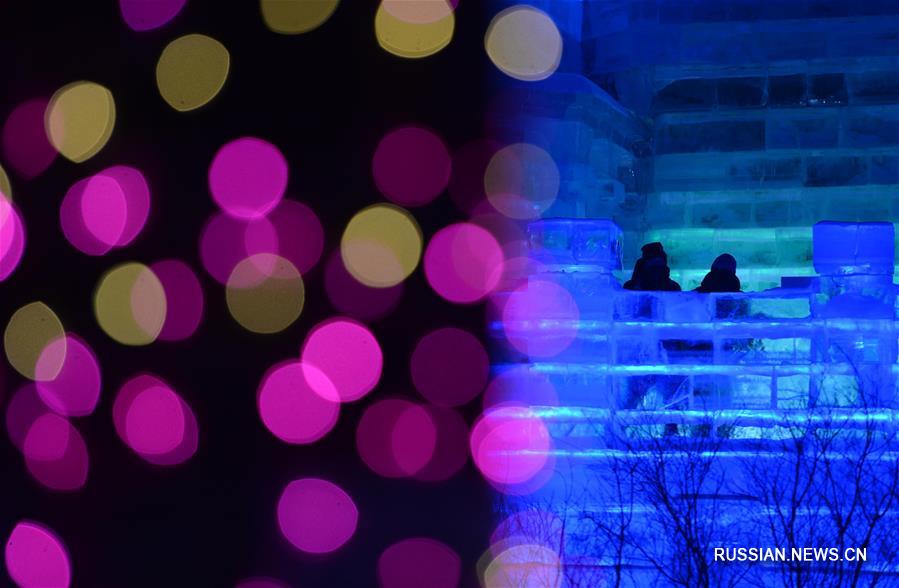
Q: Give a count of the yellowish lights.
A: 12